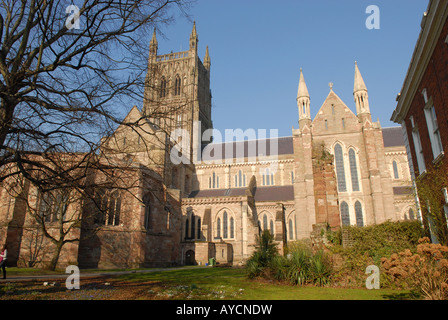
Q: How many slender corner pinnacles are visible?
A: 5